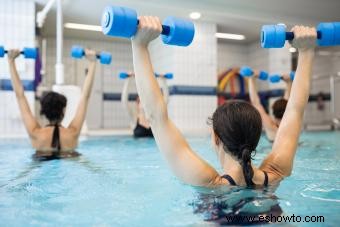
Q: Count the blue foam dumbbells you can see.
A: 8